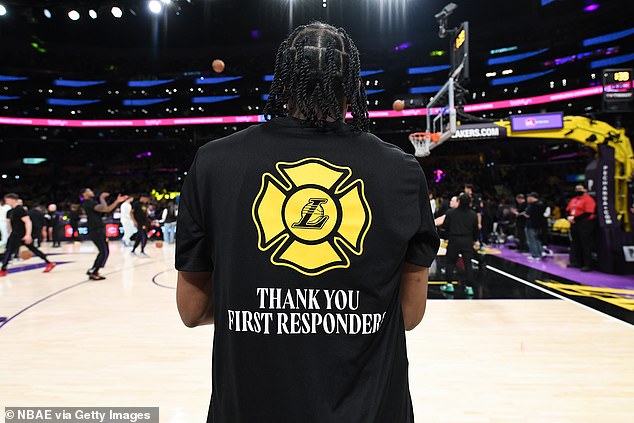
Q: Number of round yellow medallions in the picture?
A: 1